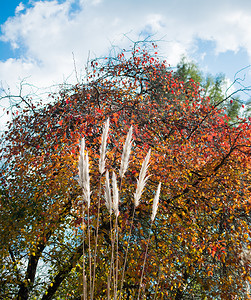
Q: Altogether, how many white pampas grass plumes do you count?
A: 8